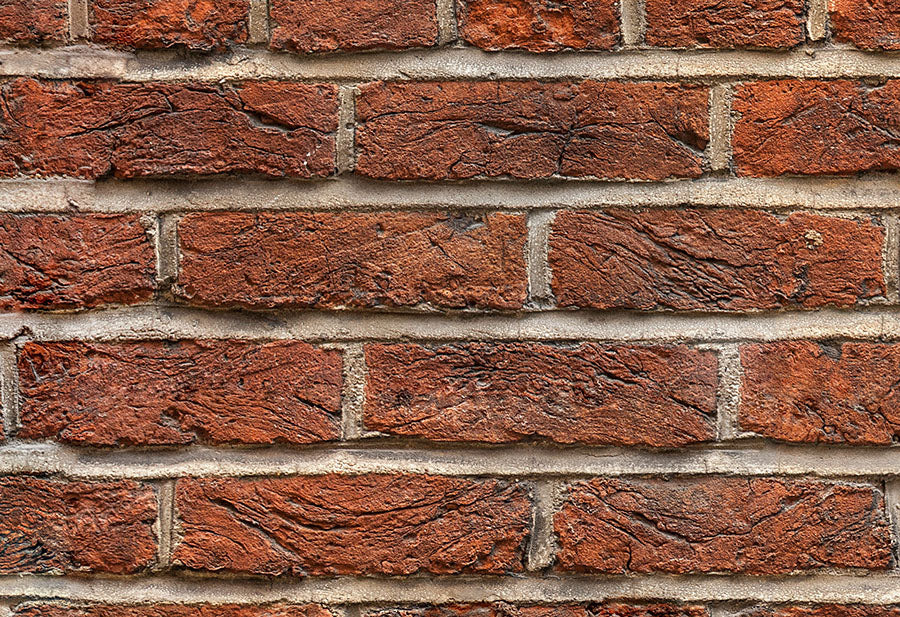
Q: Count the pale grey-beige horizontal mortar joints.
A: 5